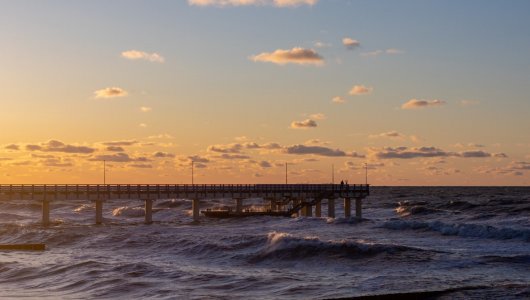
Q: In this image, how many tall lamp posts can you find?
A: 5